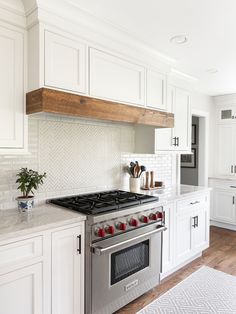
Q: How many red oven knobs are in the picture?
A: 7